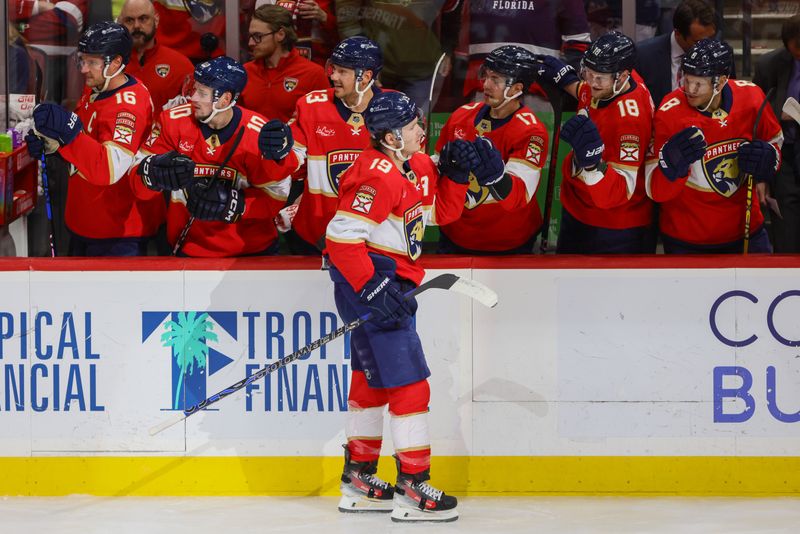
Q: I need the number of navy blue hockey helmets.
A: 7